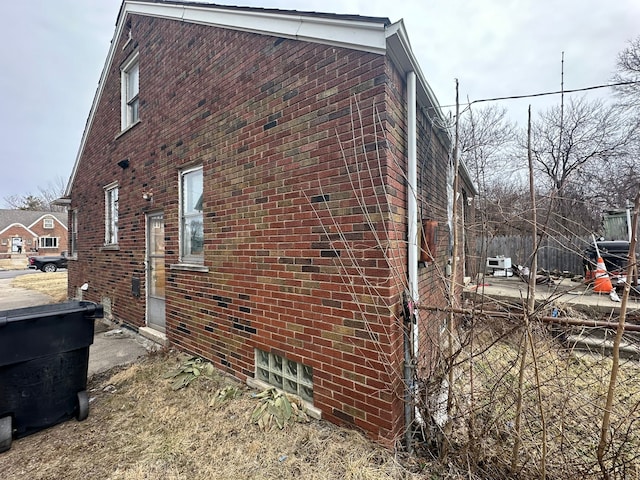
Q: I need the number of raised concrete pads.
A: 1